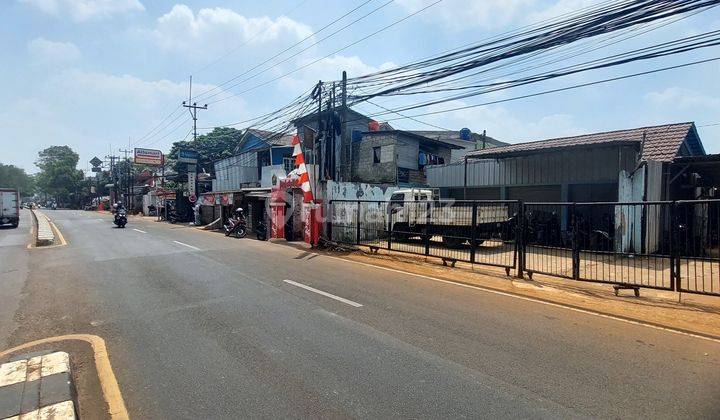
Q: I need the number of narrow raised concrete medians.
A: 2